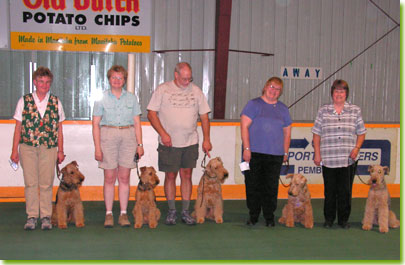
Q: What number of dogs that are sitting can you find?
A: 5